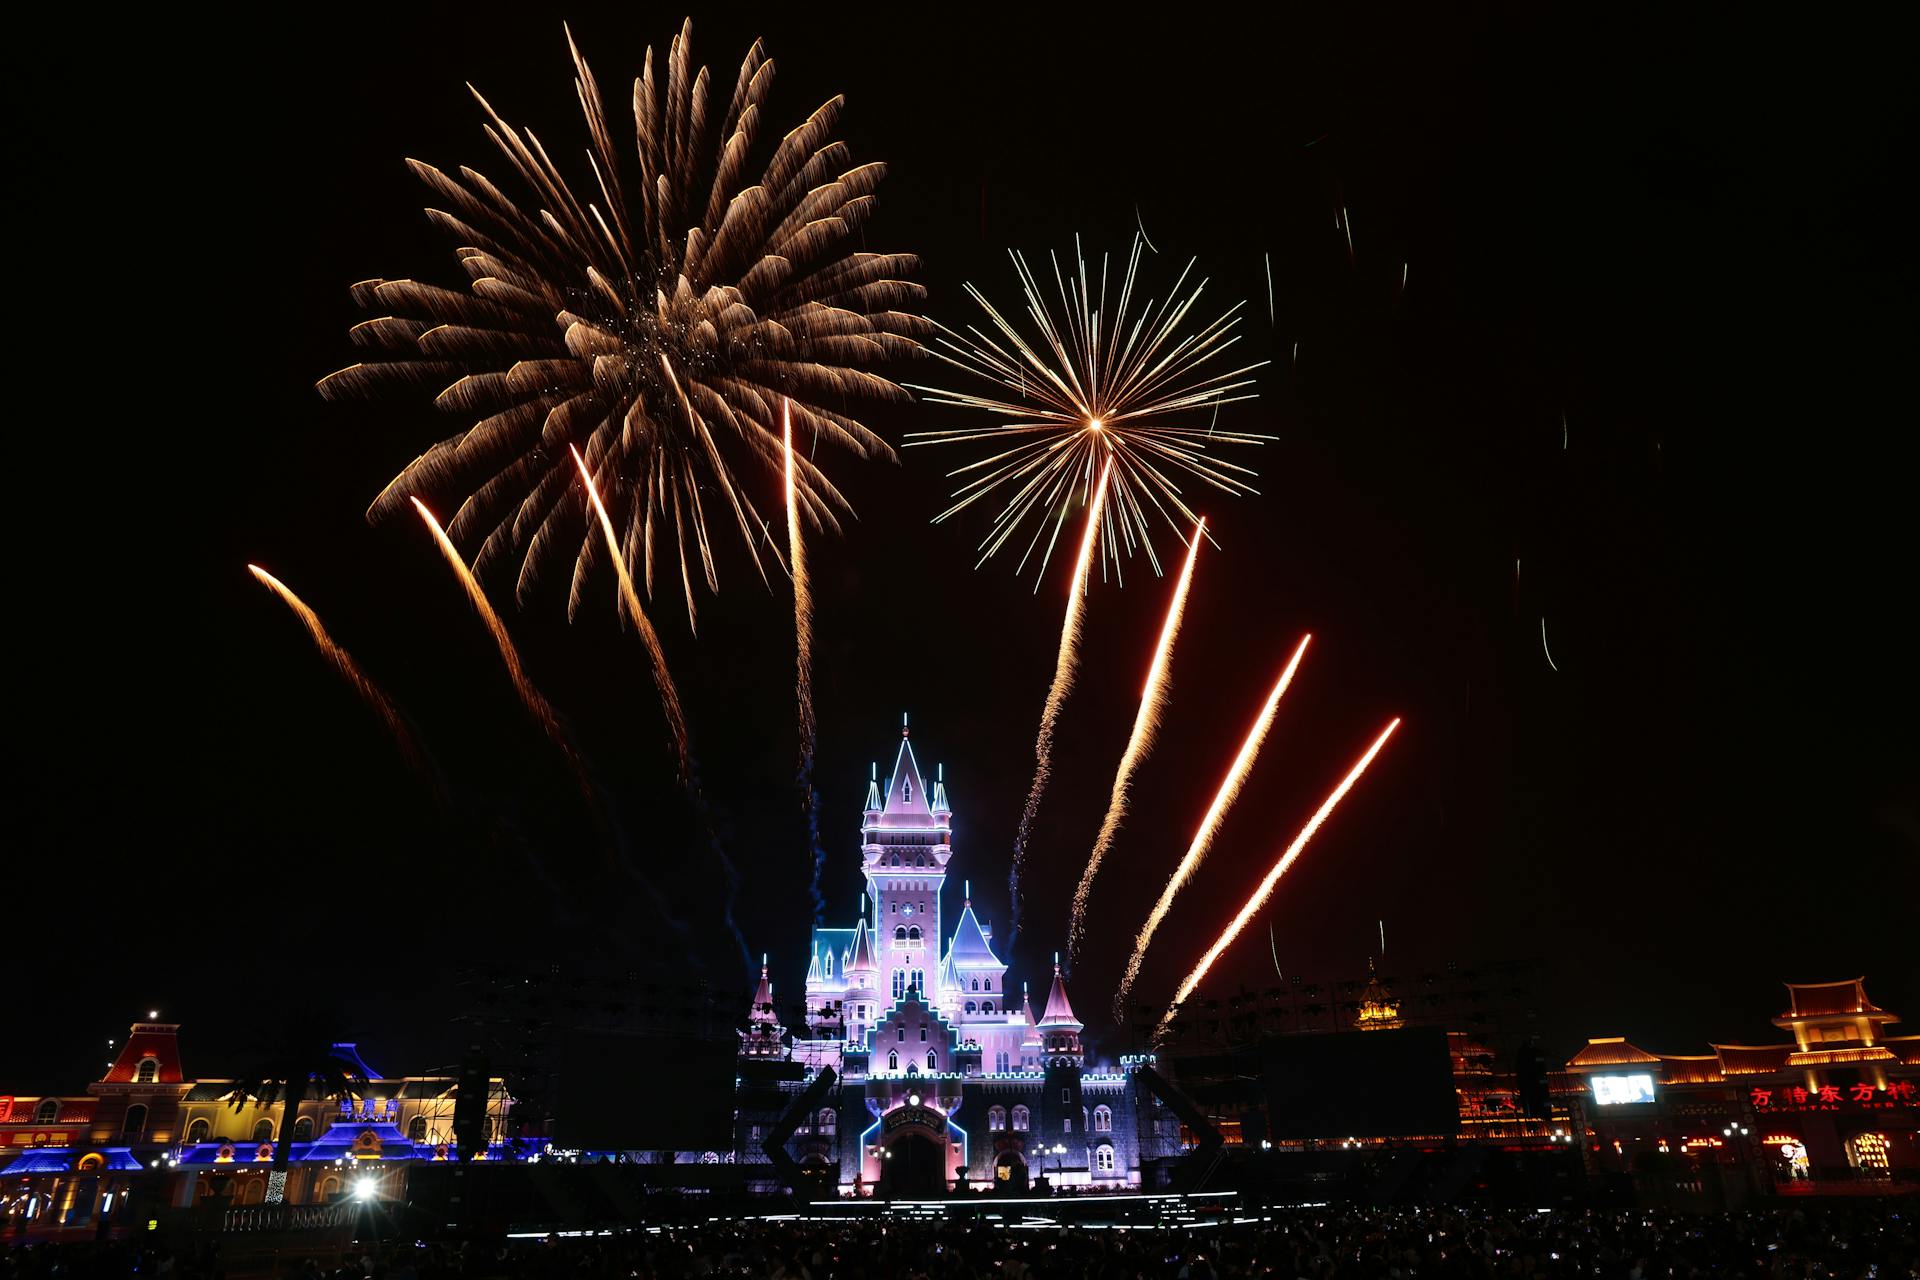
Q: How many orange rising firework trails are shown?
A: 8